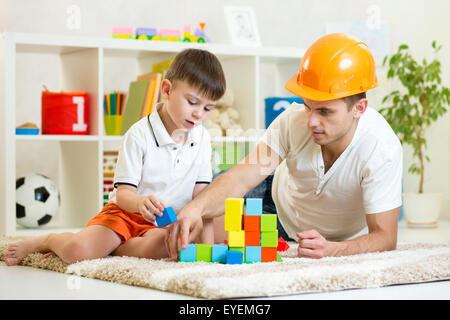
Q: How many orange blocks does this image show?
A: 3